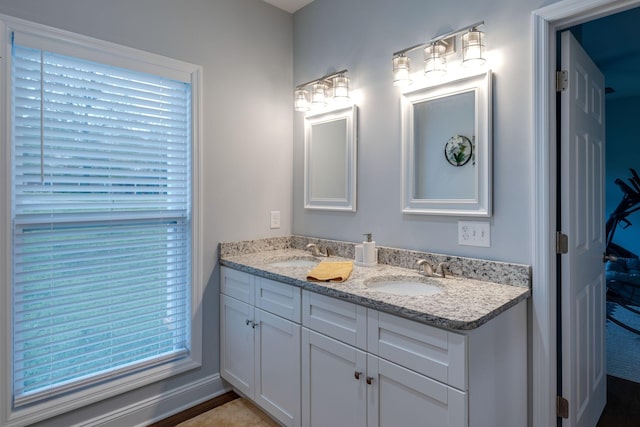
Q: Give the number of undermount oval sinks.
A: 2